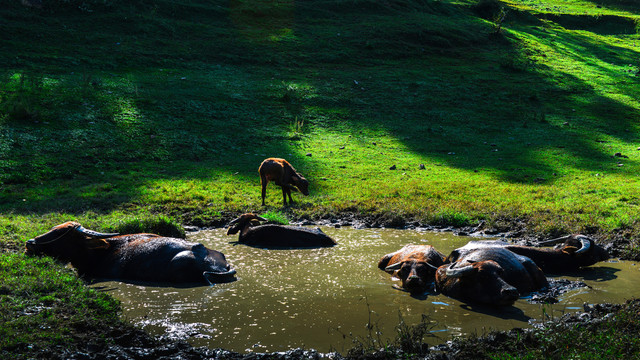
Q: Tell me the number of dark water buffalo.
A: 5